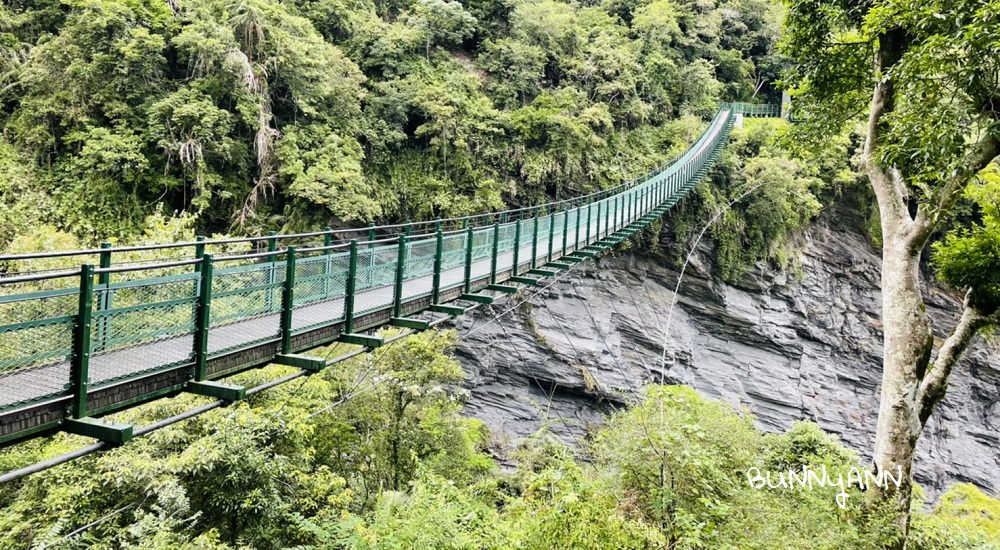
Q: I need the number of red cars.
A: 0